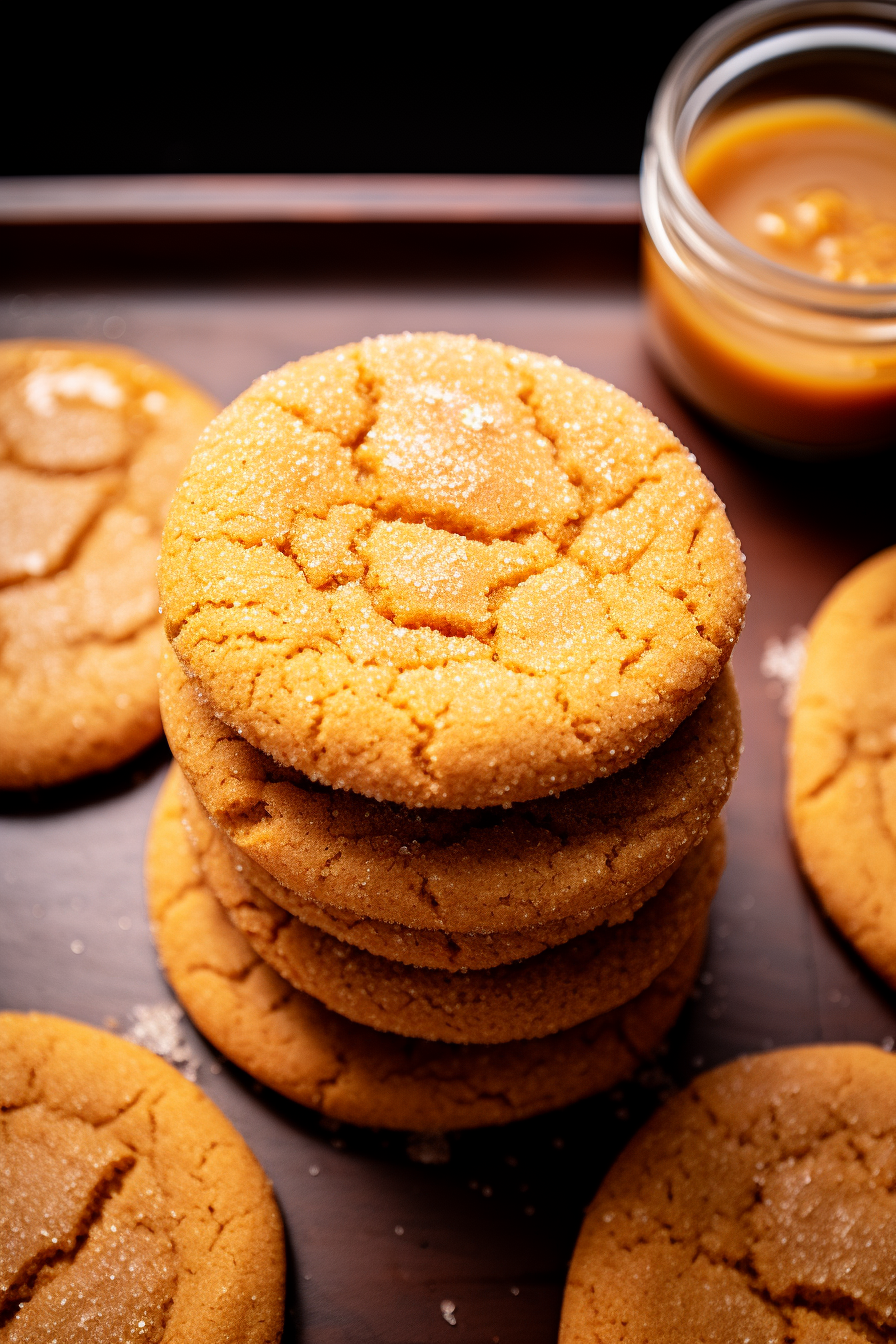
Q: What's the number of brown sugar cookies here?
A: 9